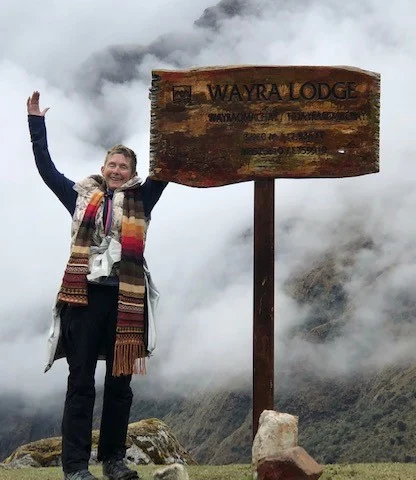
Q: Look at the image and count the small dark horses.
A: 0